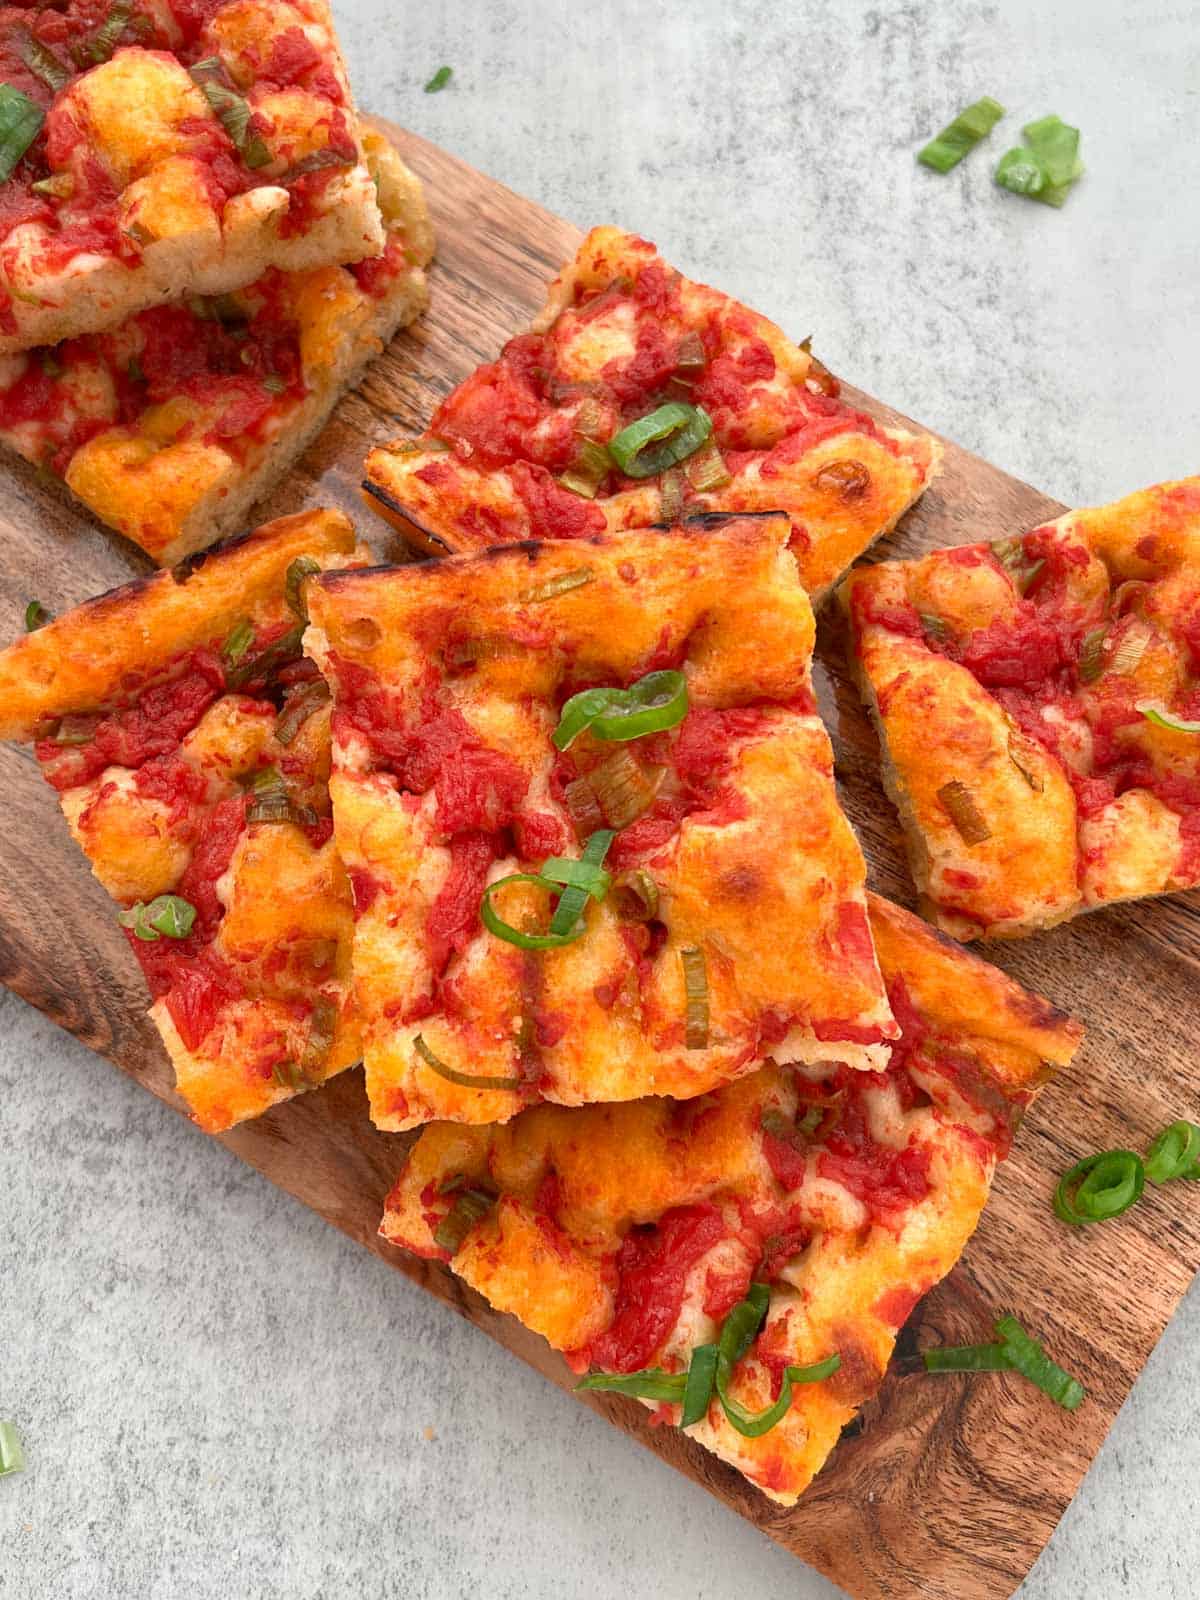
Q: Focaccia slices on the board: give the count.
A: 7